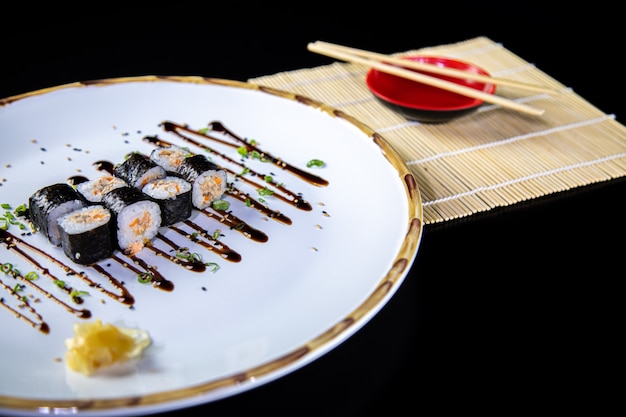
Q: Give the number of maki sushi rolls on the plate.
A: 8